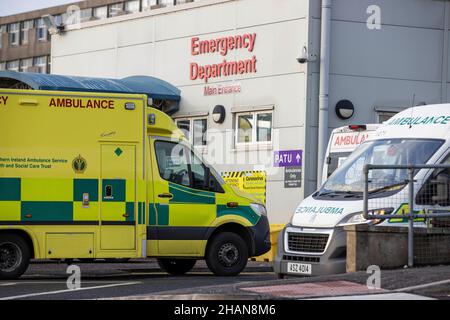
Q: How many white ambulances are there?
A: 2